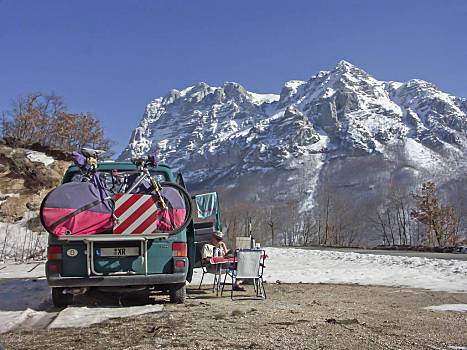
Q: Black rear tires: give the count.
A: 2